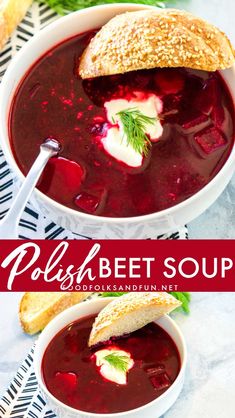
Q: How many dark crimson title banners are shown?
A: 1